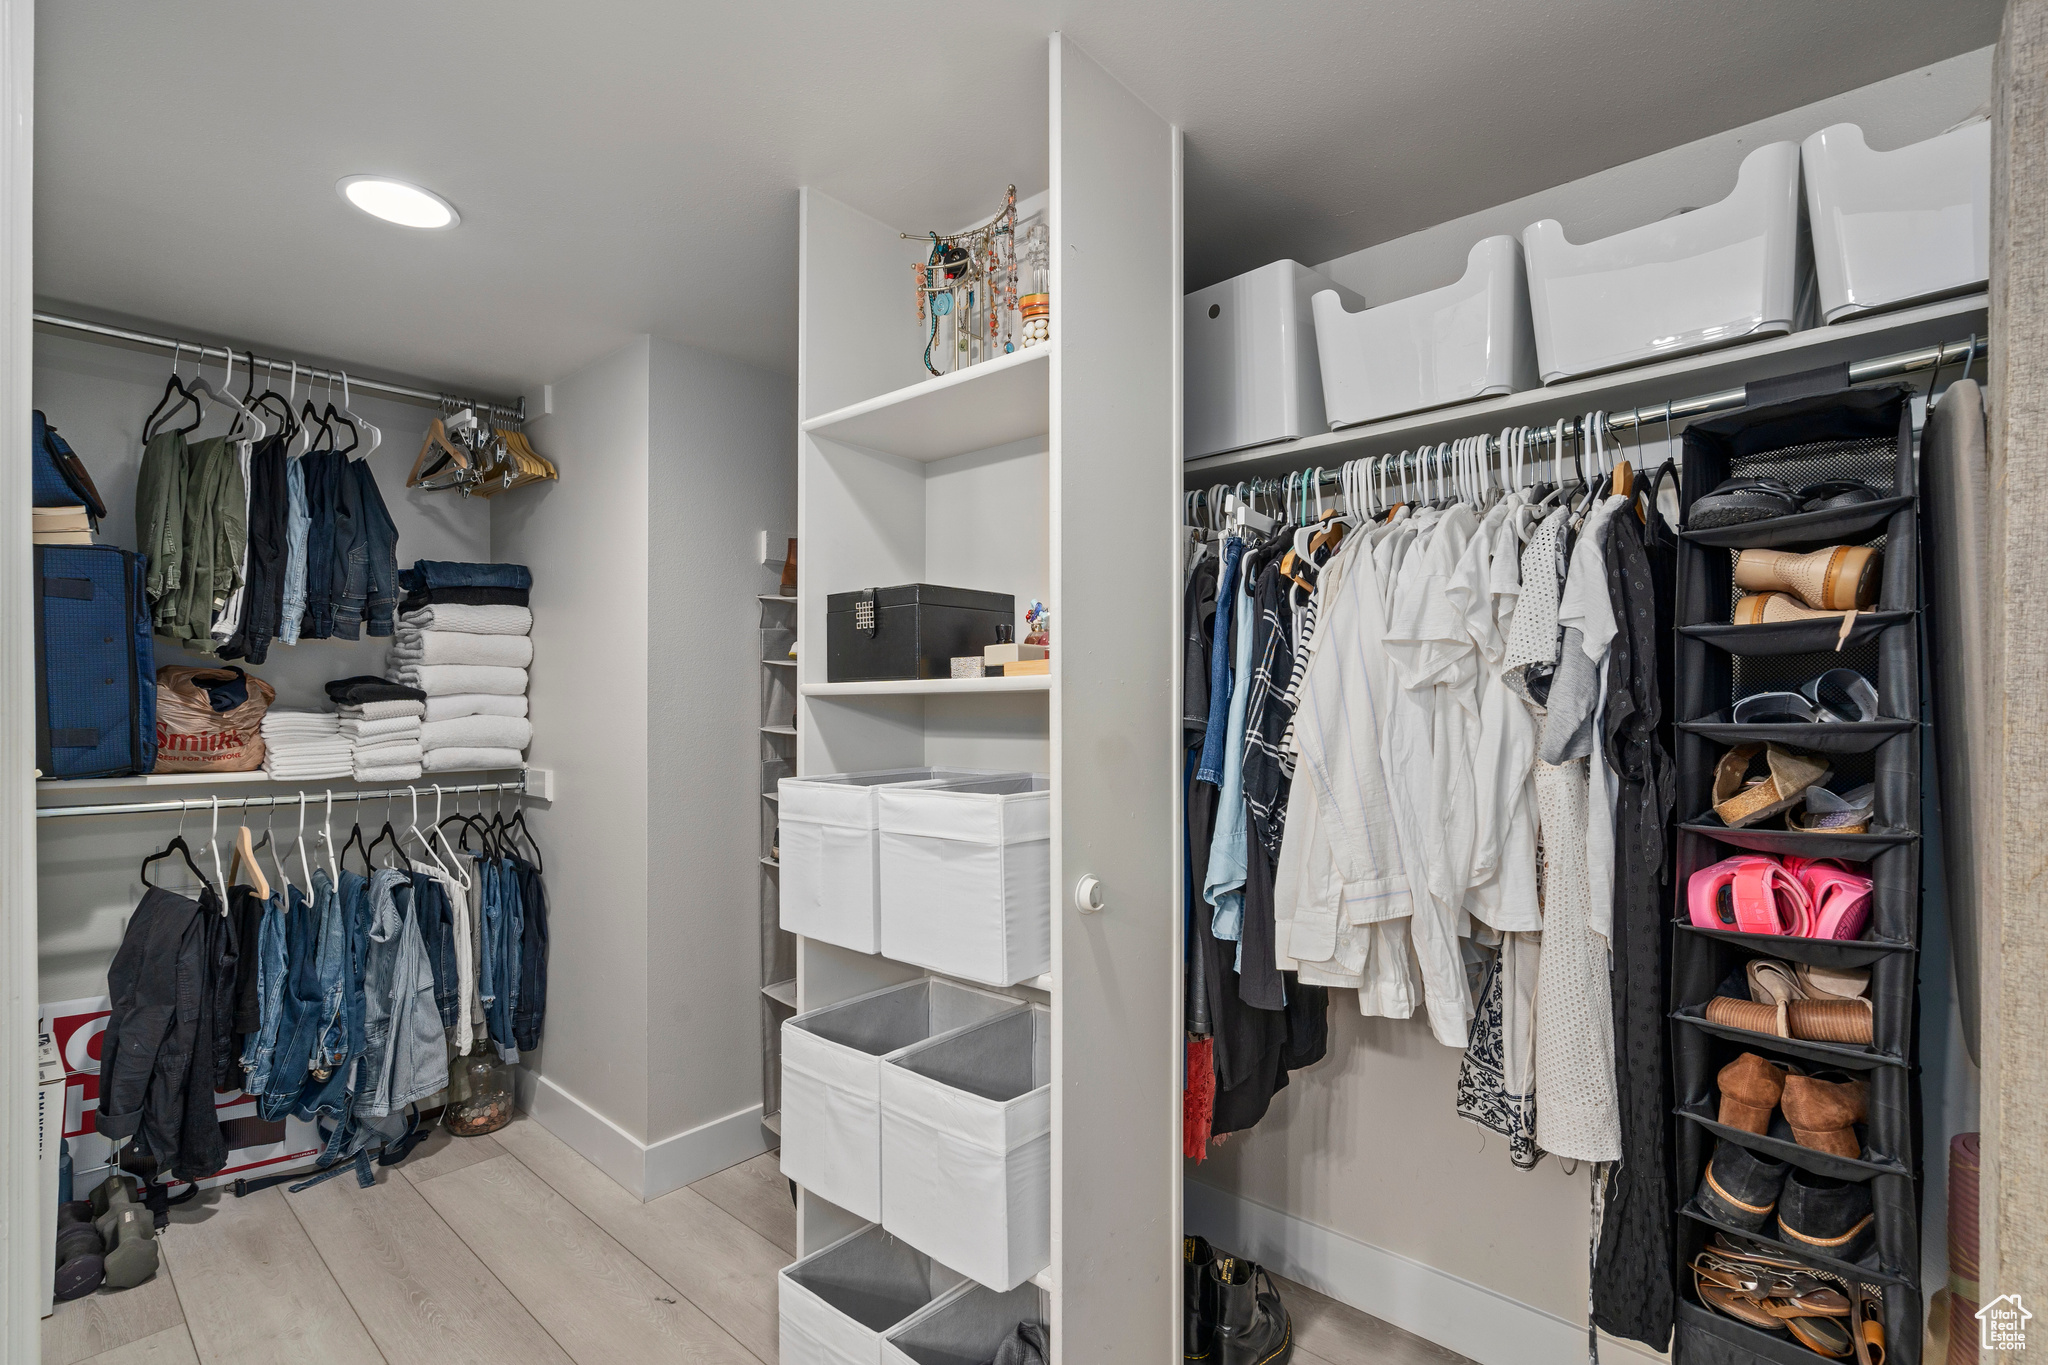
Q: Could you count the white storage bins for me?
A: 10